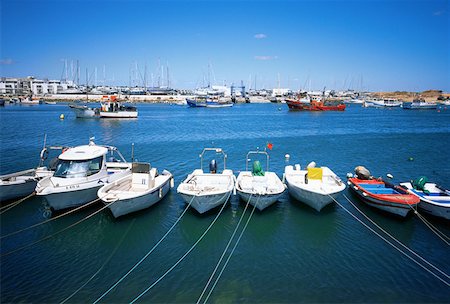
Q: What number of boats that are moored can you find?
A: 8